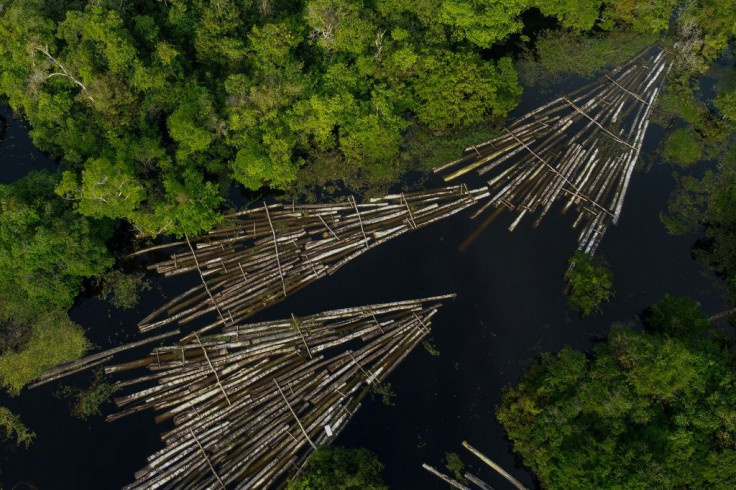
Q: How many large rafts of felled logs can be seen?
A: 3